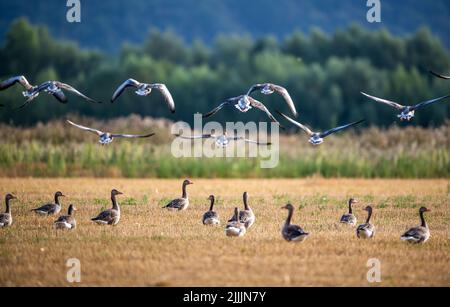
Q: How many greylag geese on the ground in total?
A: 12